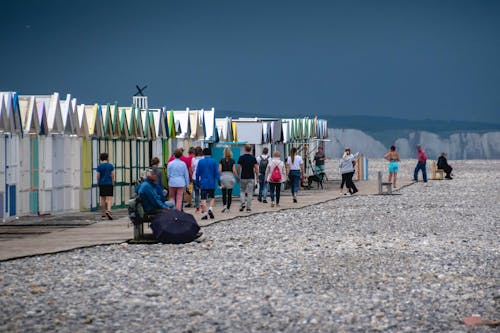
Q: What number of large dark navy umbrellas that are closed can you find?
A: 0